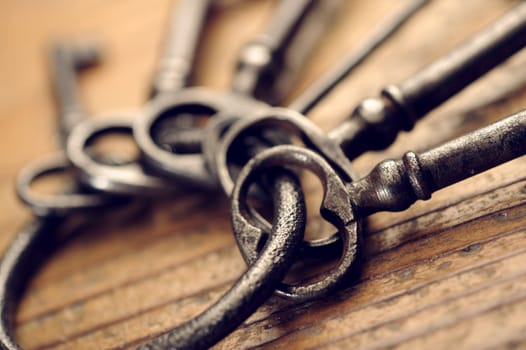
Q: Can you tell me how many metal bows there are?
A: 6